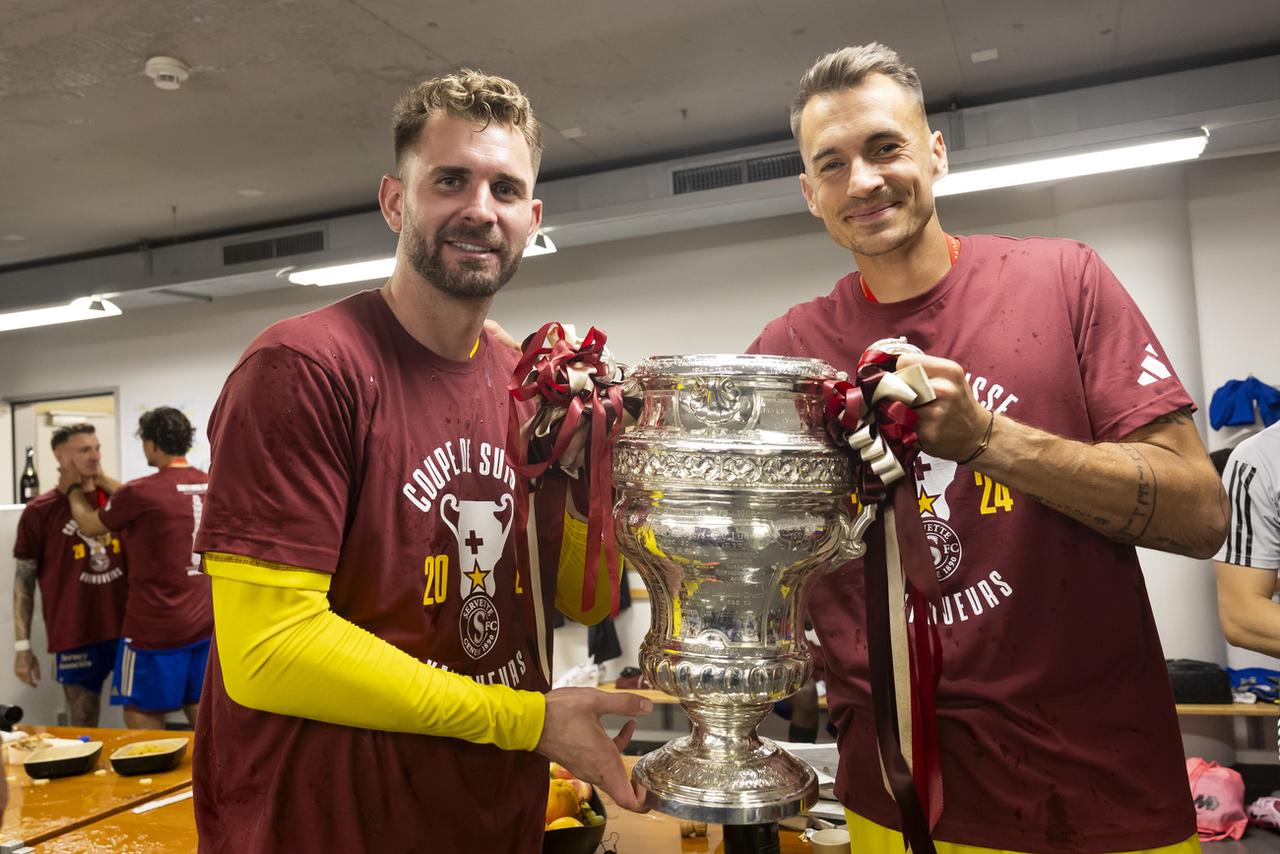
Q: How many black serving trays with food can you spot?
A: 2